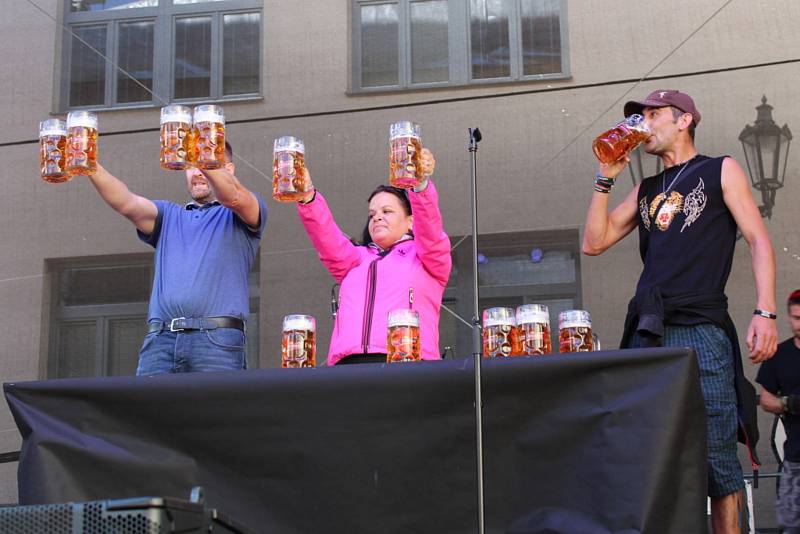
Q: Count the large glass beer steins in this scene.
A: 12